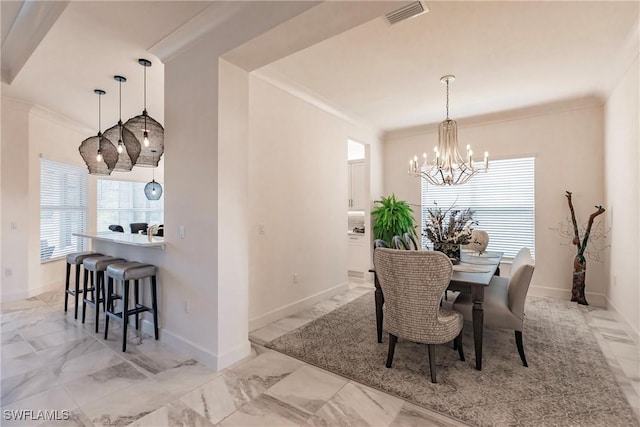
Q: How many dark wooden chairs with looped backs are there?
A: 3